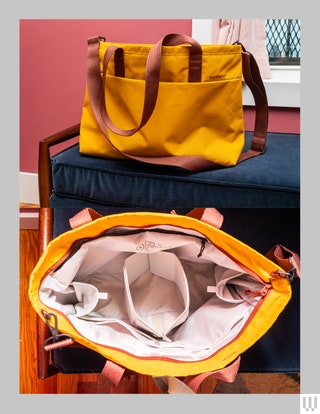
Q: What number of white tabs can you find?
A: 2